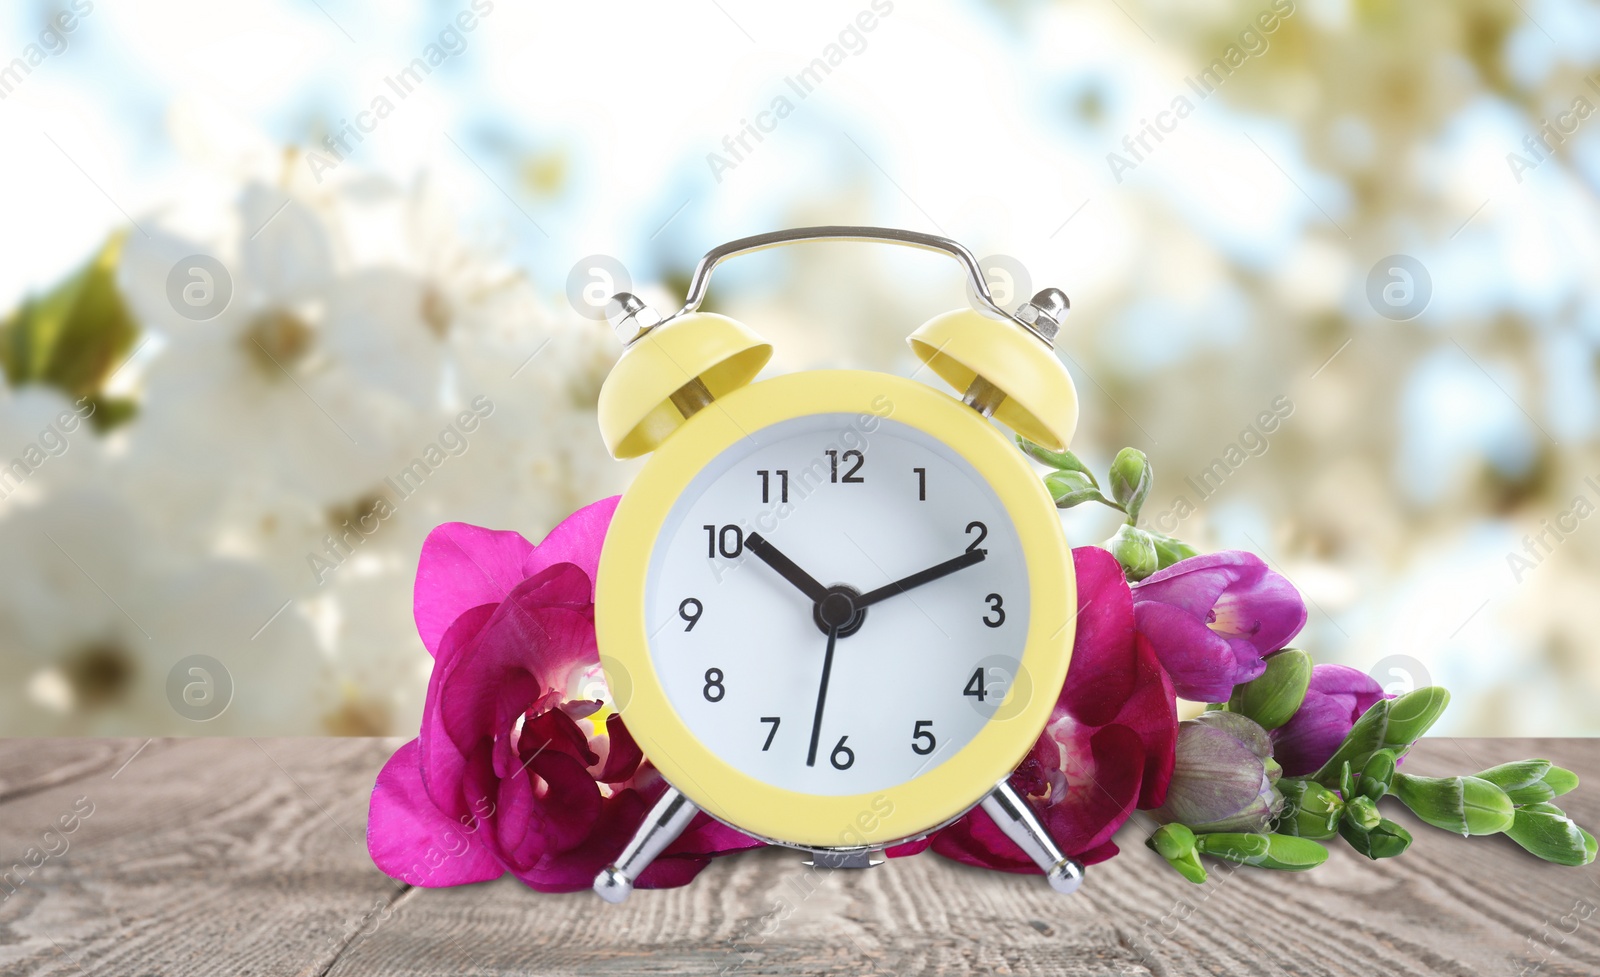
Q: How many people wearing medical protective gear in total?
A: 0